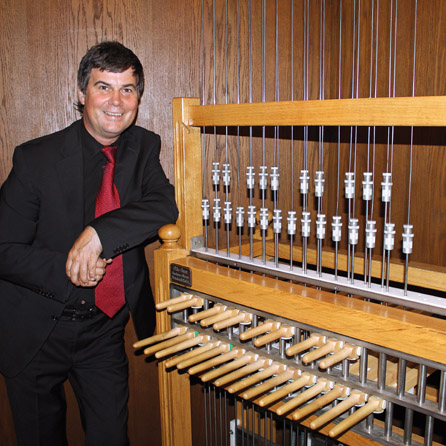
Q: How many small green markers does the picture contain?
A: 2